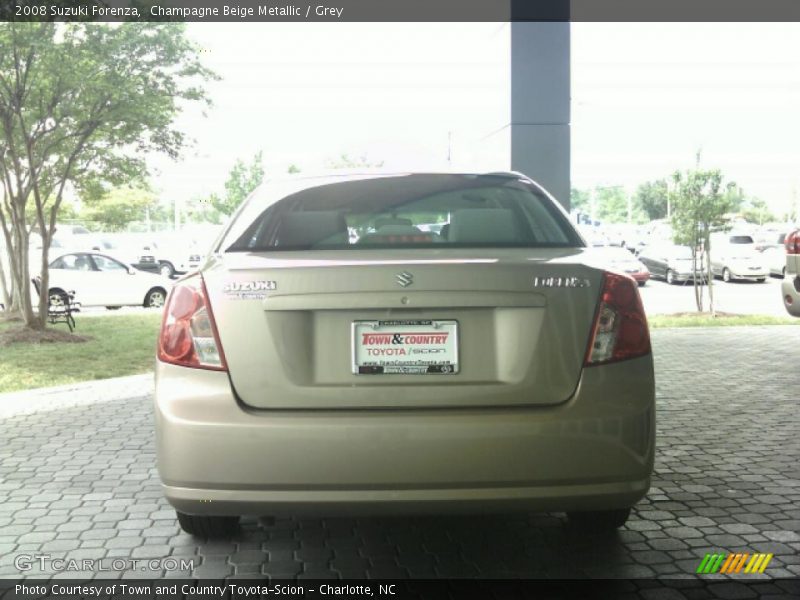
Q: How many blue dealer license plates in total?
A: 0